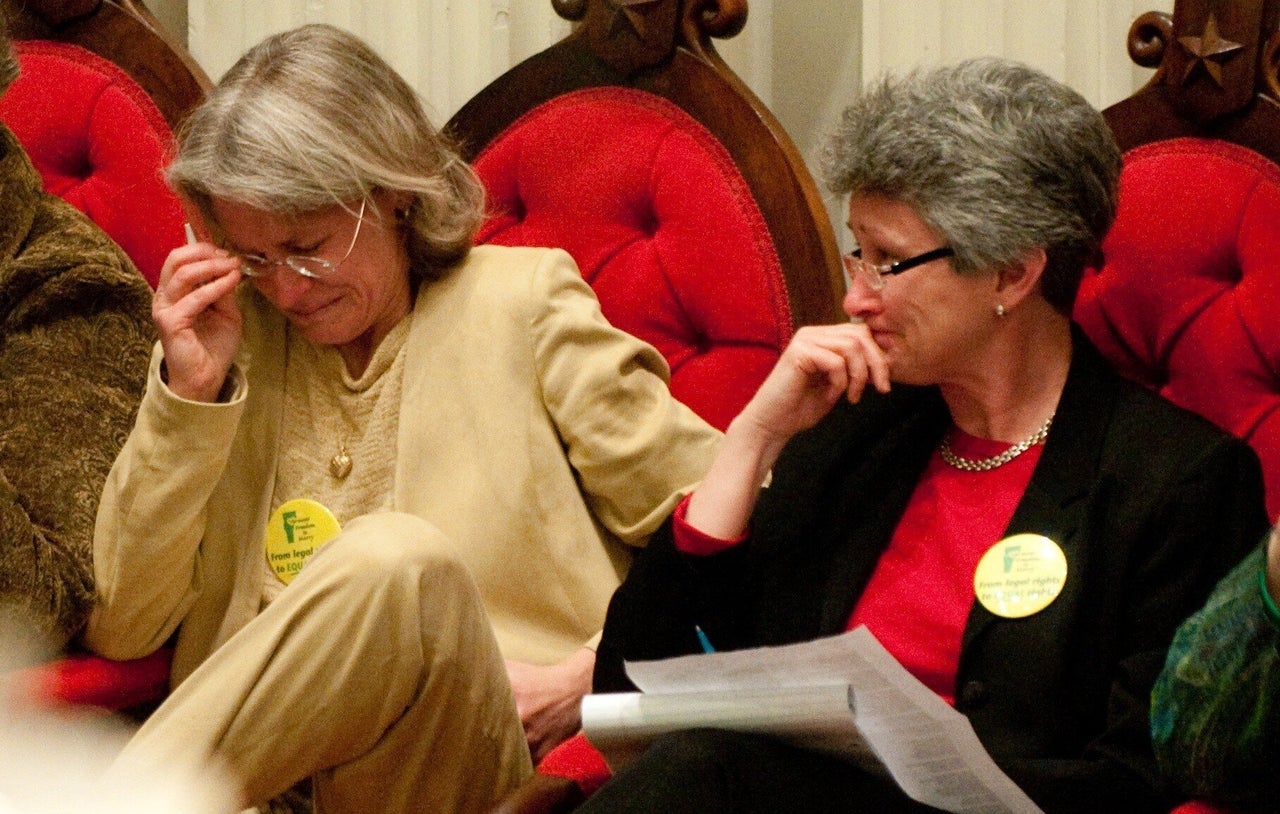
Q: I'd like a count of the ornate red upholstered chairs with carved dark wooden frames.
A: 3